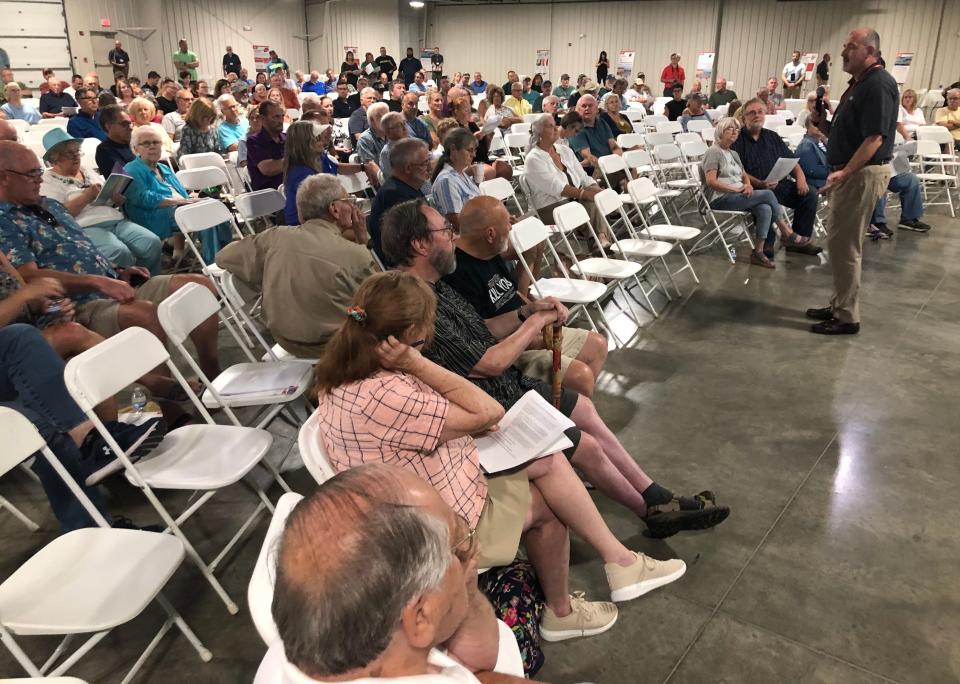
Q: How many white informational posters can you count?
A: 8